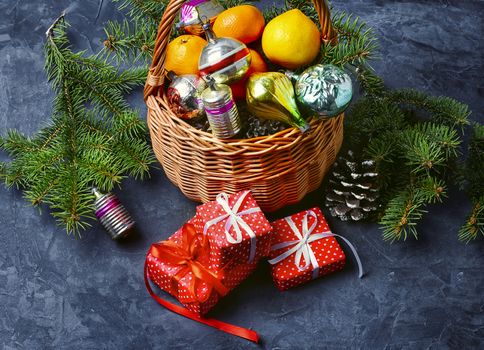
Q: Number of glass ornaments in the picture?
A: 7